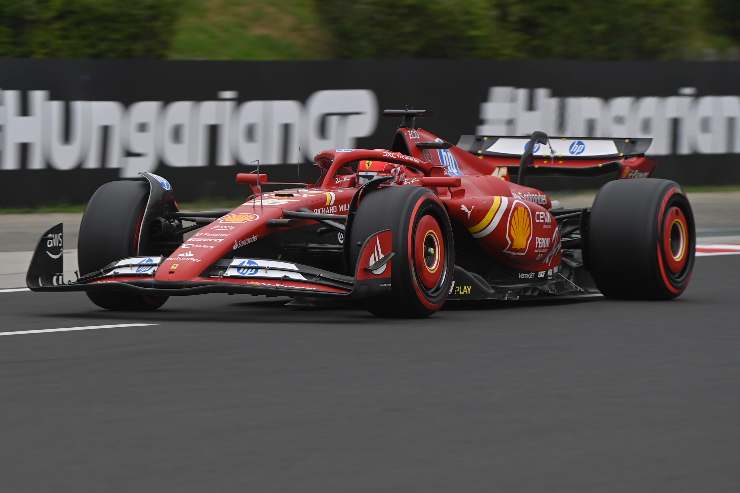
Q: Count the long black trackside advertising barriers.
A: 1